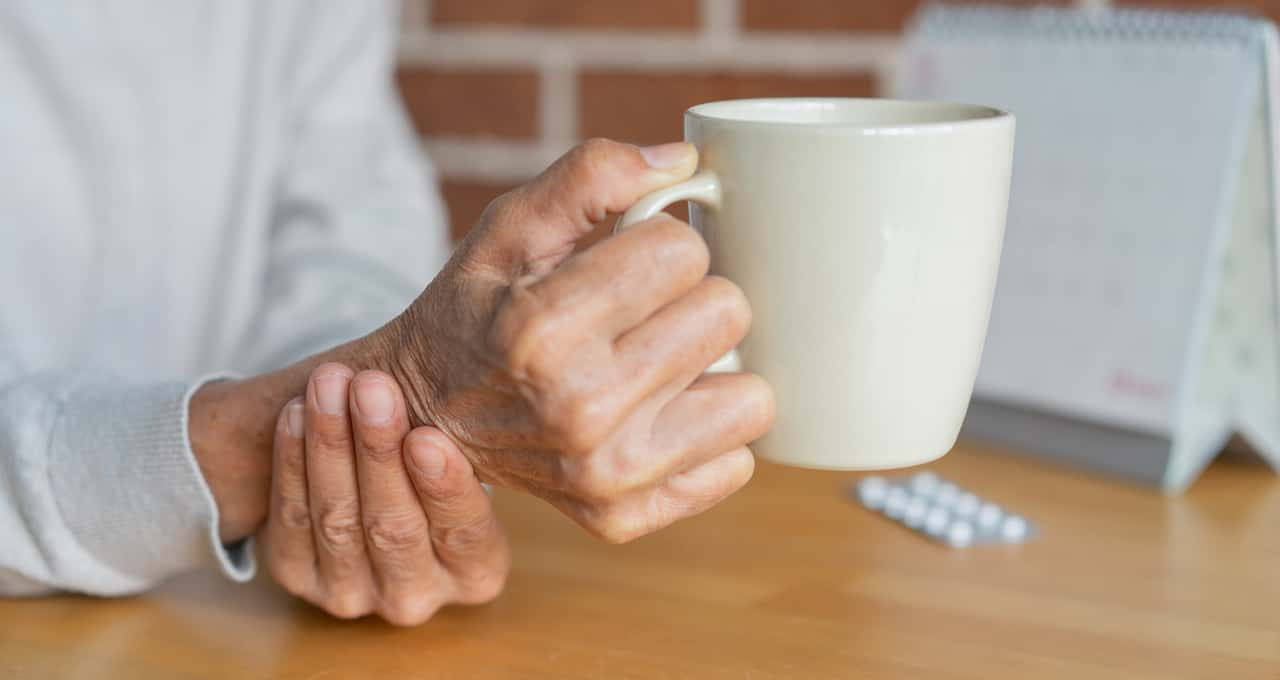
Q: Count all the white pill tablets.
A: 10